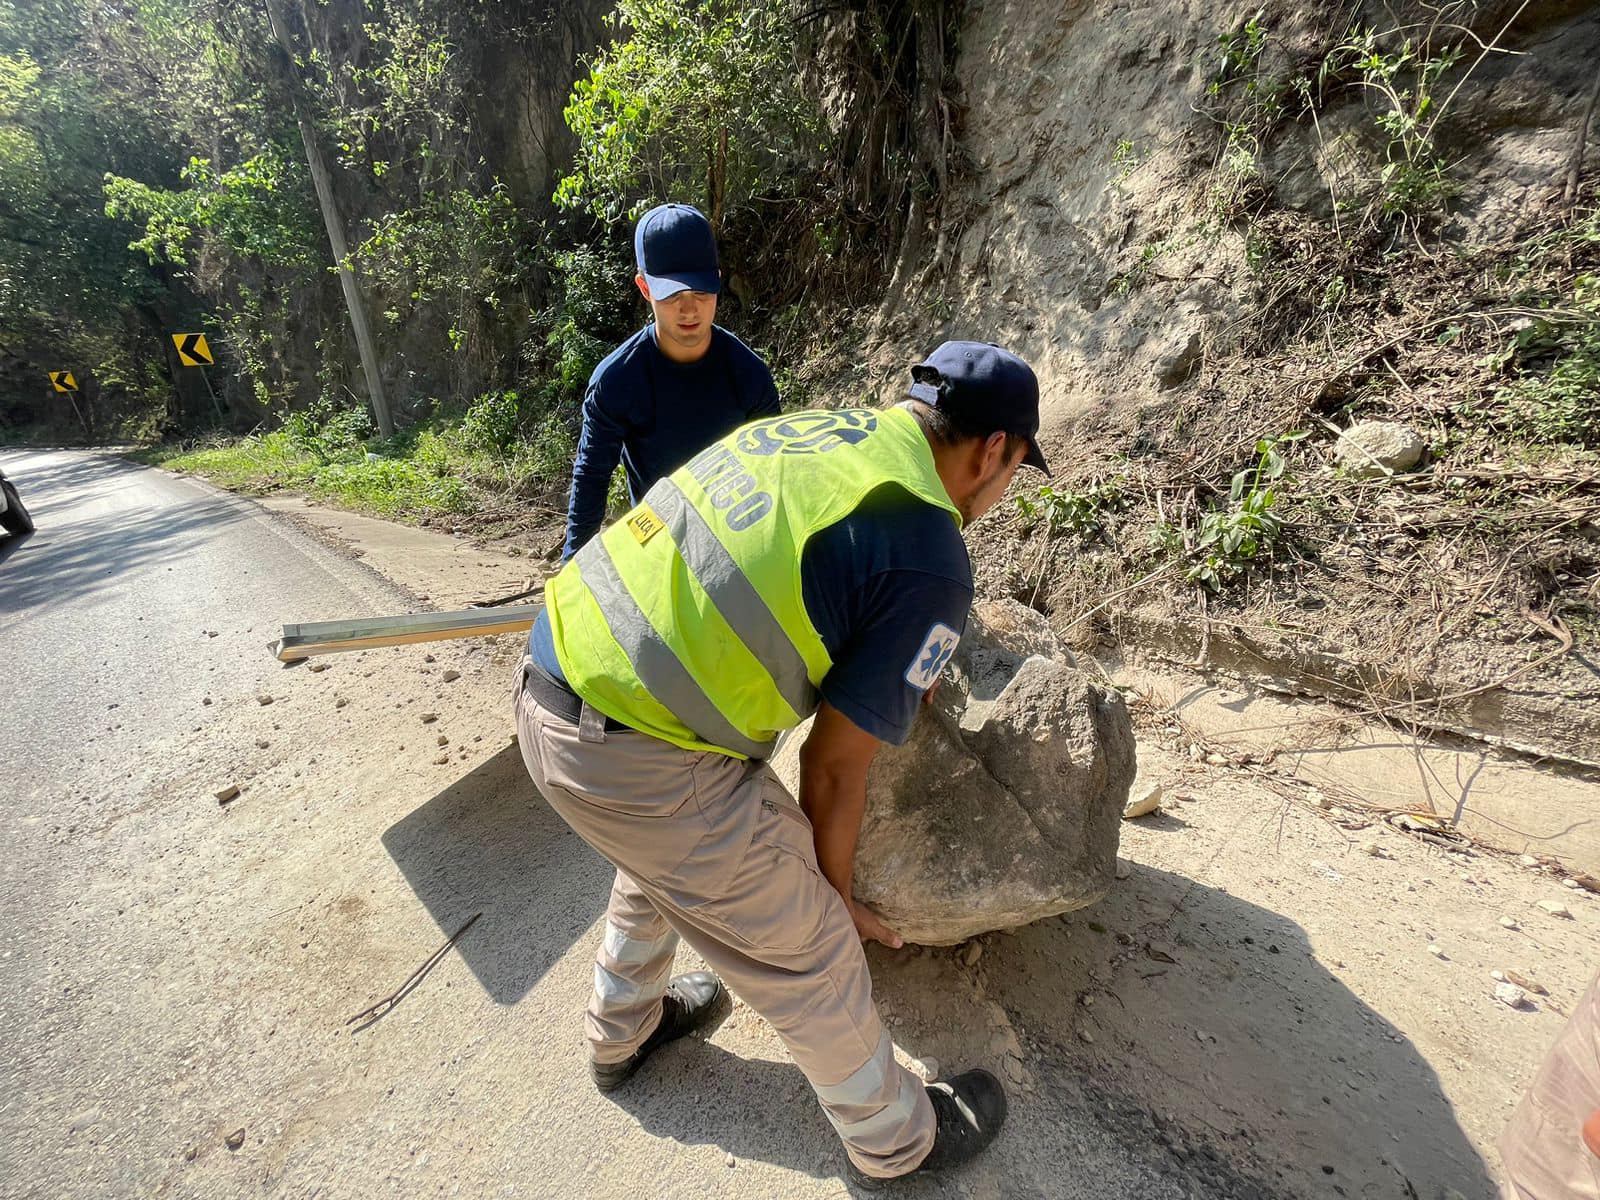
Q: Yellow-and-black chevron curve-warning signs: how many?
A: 2